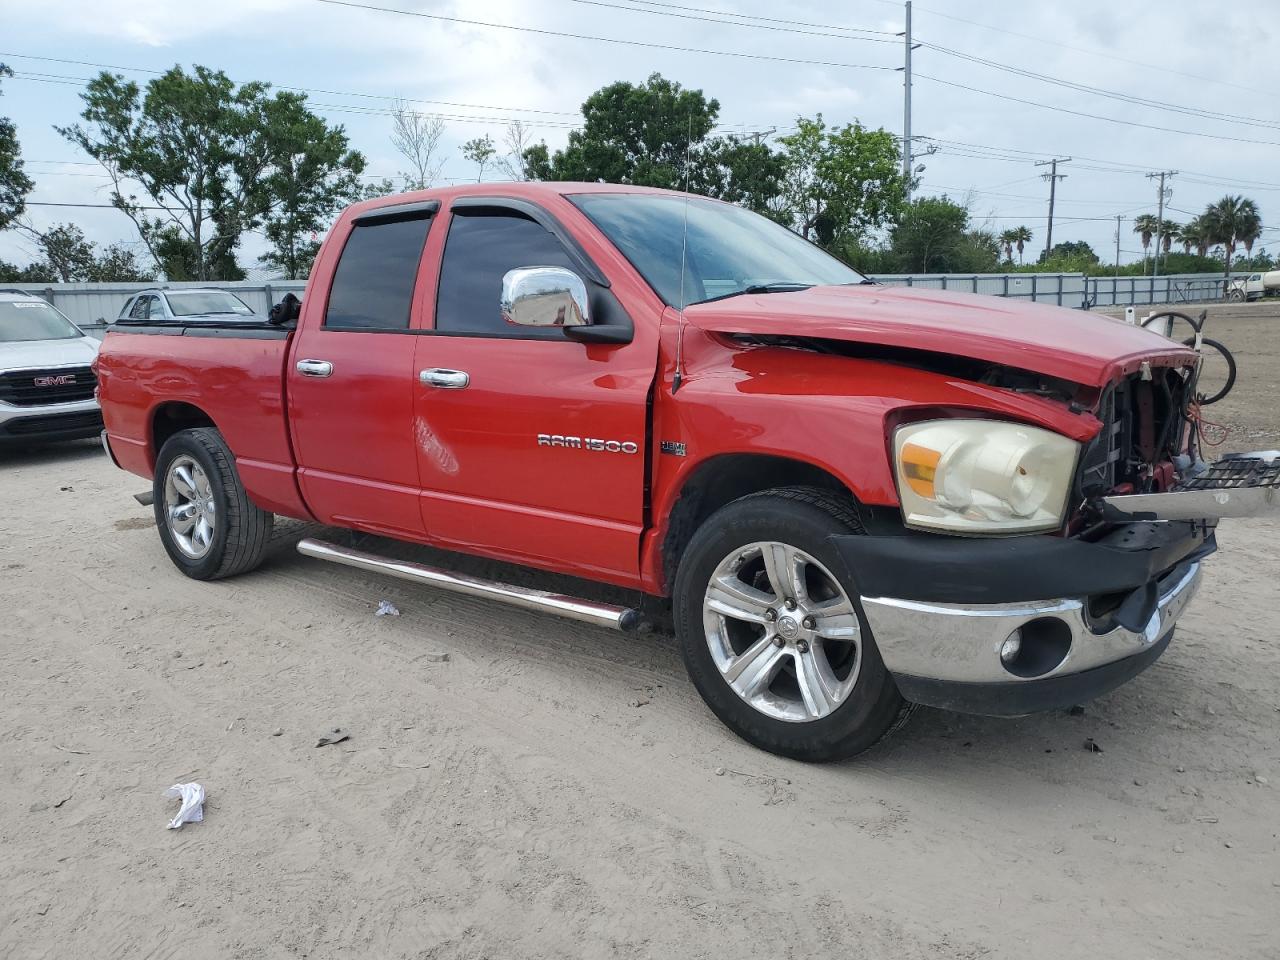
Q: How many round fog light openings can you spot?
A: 1